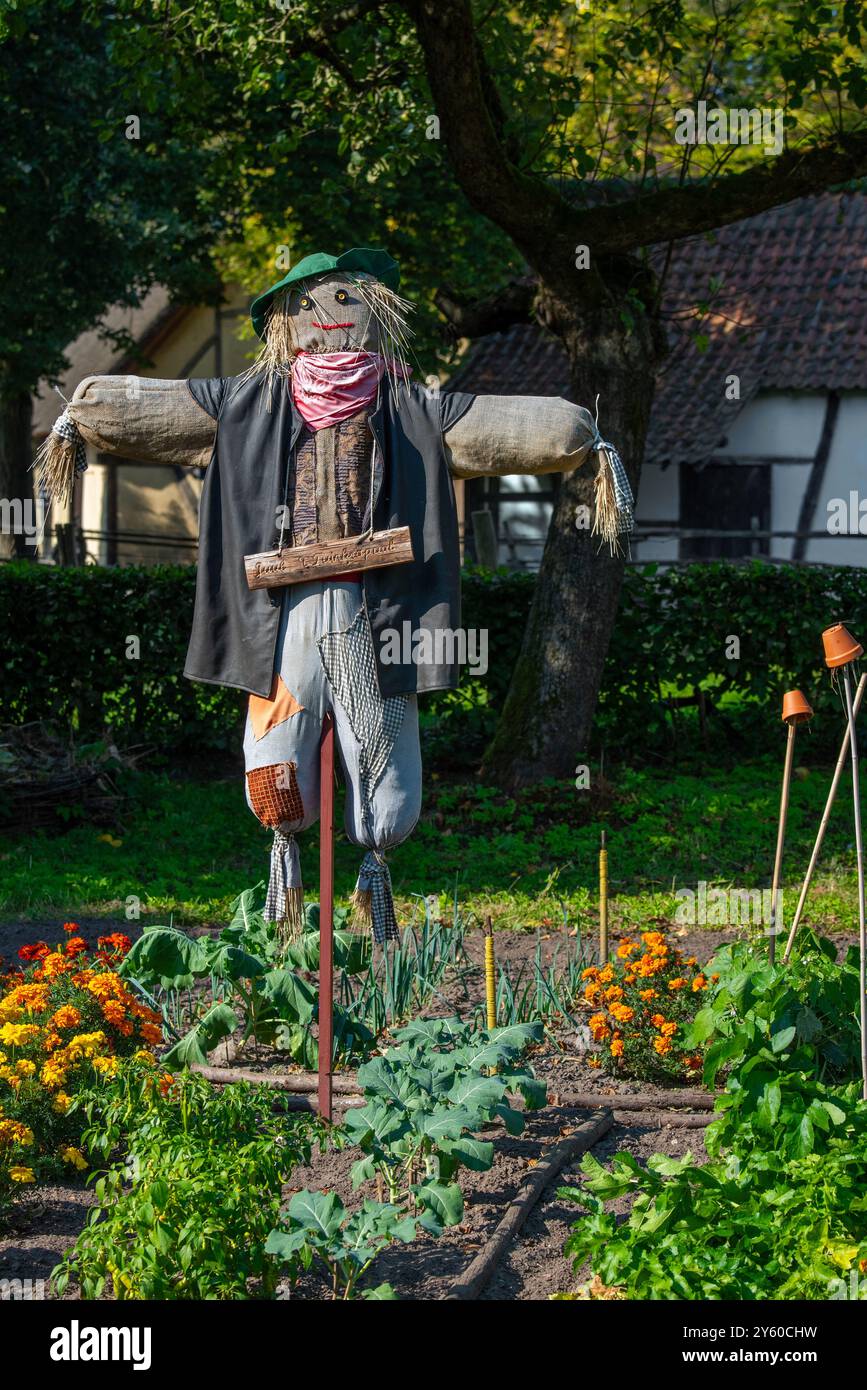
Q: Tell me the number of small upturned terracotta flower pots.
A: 2